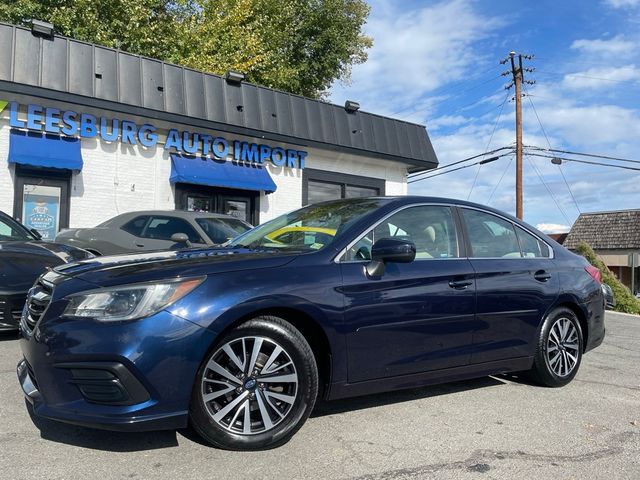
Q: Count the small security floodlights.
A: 3